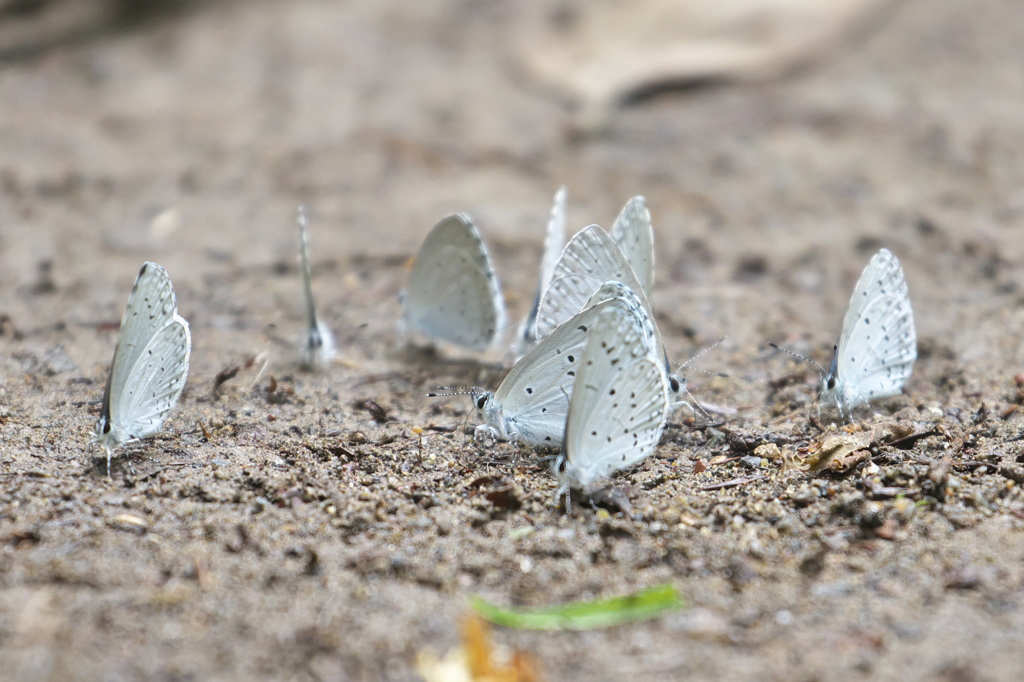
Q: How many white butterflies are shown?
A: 9